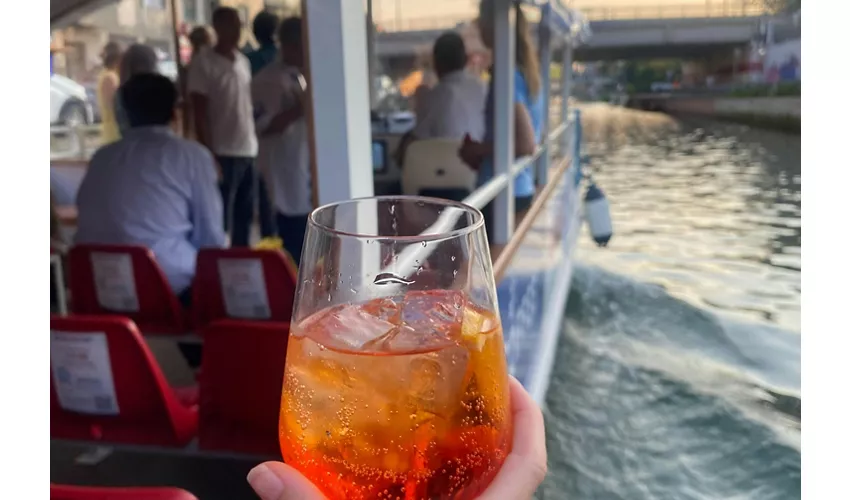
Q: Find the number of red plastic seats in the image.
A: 5